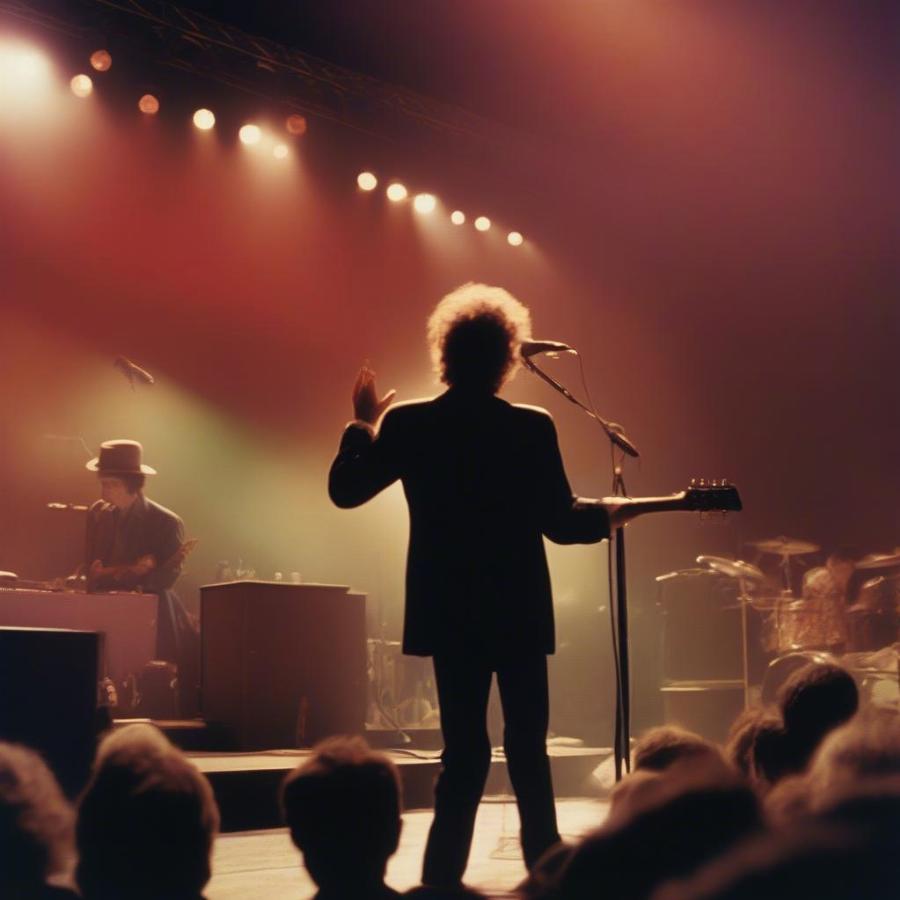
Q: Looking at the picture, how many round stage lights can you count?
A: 13